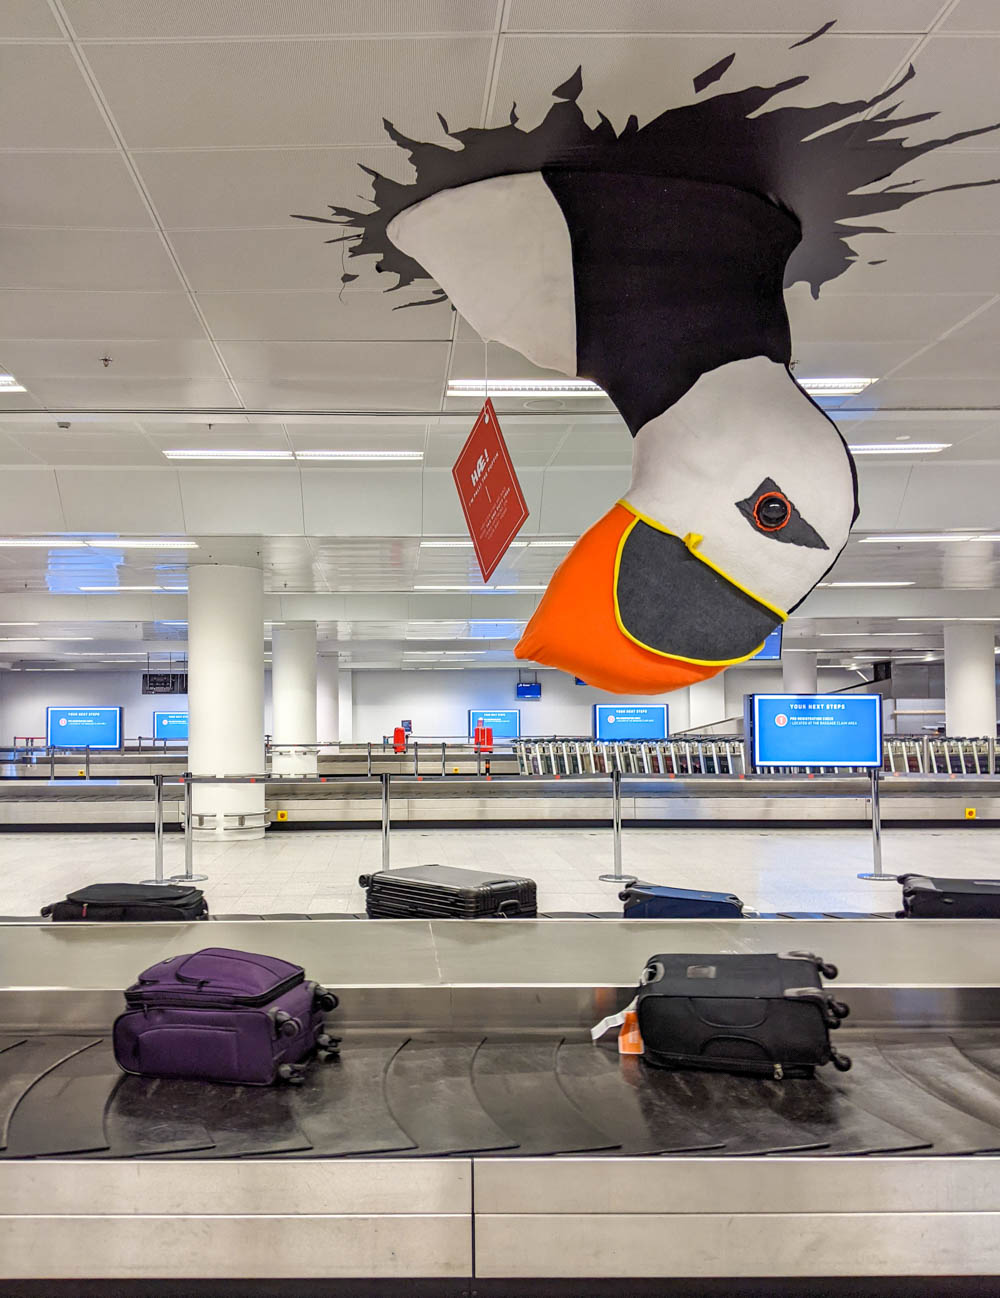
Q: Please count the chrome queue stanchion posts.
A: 5